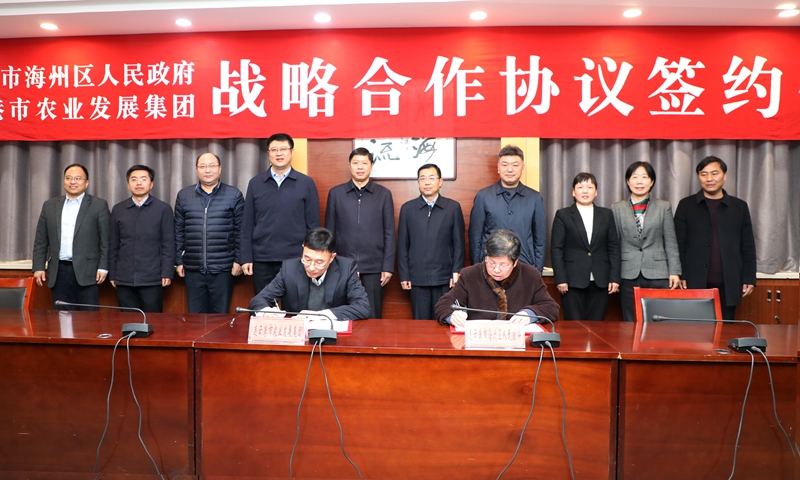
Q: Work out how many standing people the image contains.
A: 10